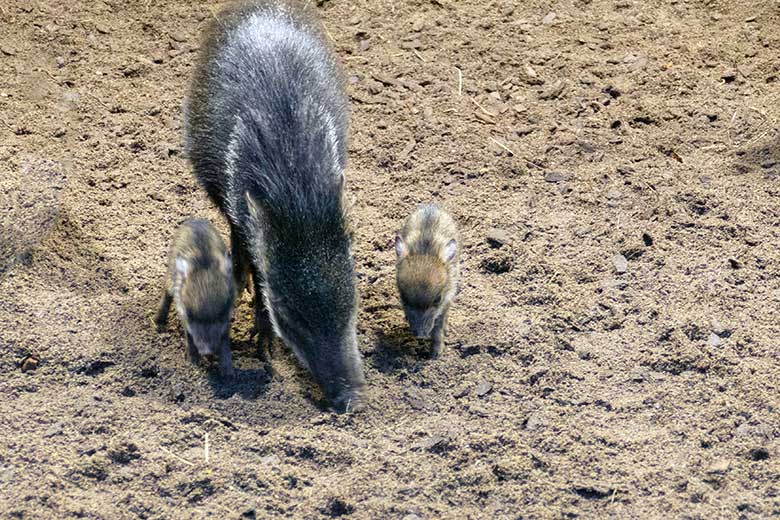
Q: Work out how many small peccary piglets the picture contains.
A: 2